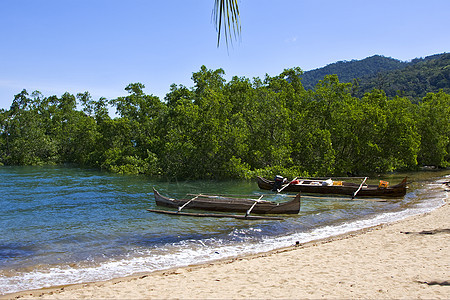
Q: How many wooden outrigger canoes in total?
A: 2